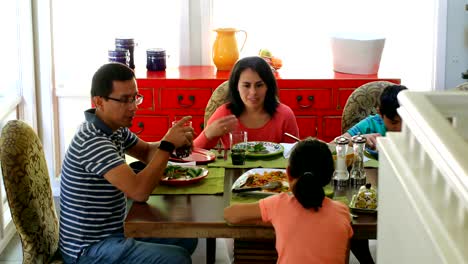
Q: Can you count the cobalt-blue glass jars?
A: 3